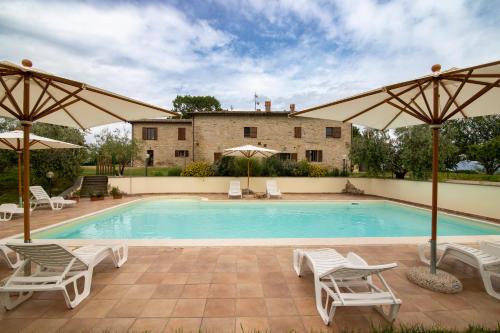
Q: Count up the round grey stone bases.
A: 1